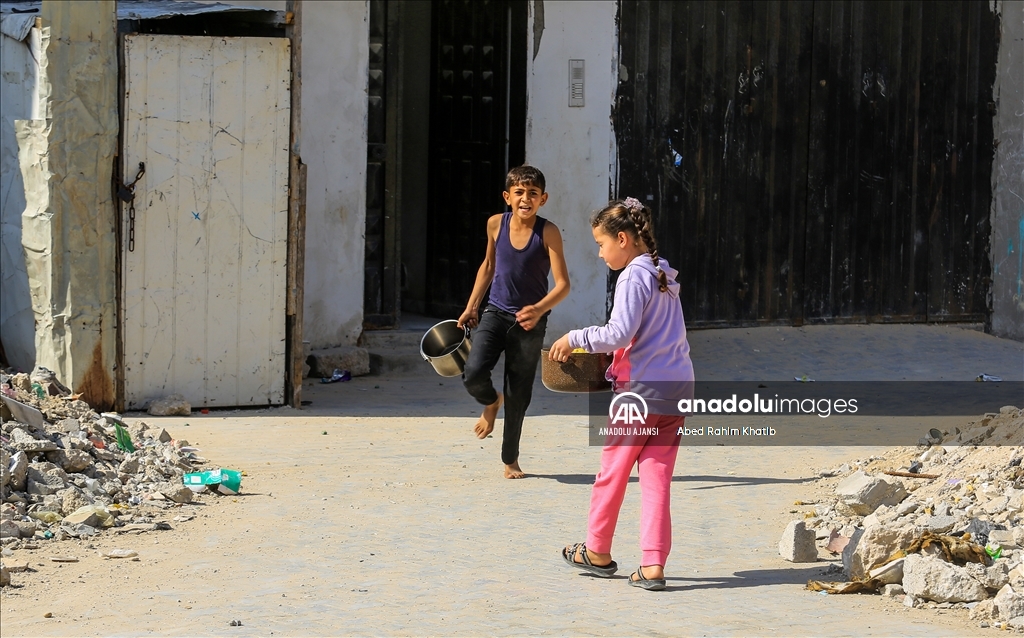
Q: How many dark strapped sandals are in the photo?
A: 2